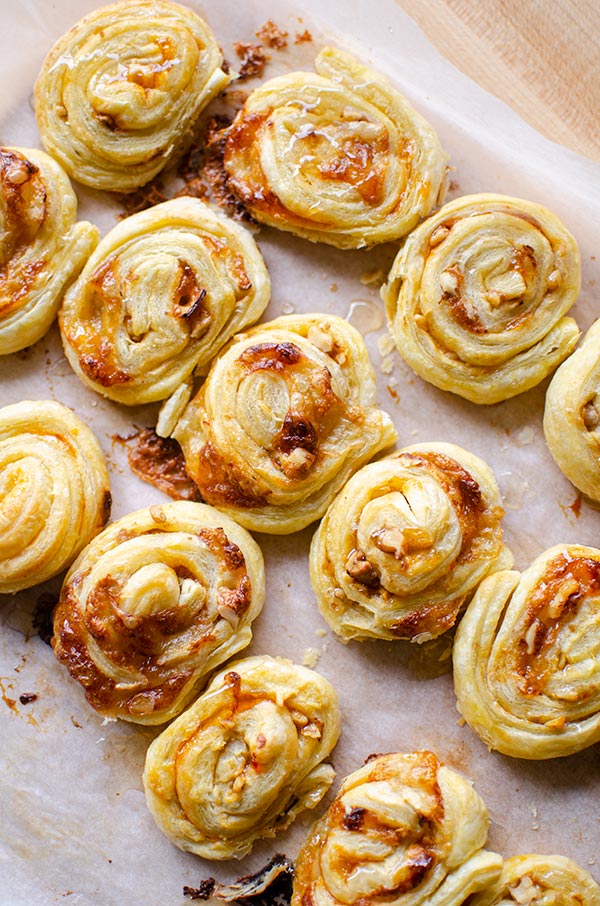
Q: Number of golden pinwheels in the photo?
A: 14